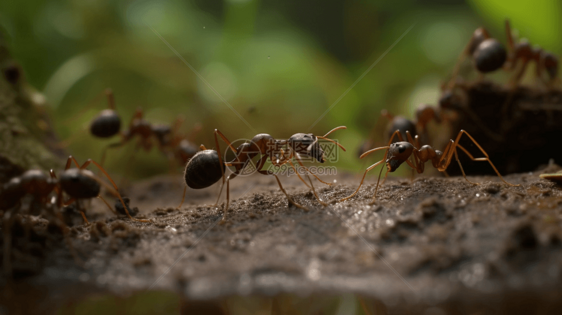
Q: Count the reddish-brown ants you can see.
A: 6